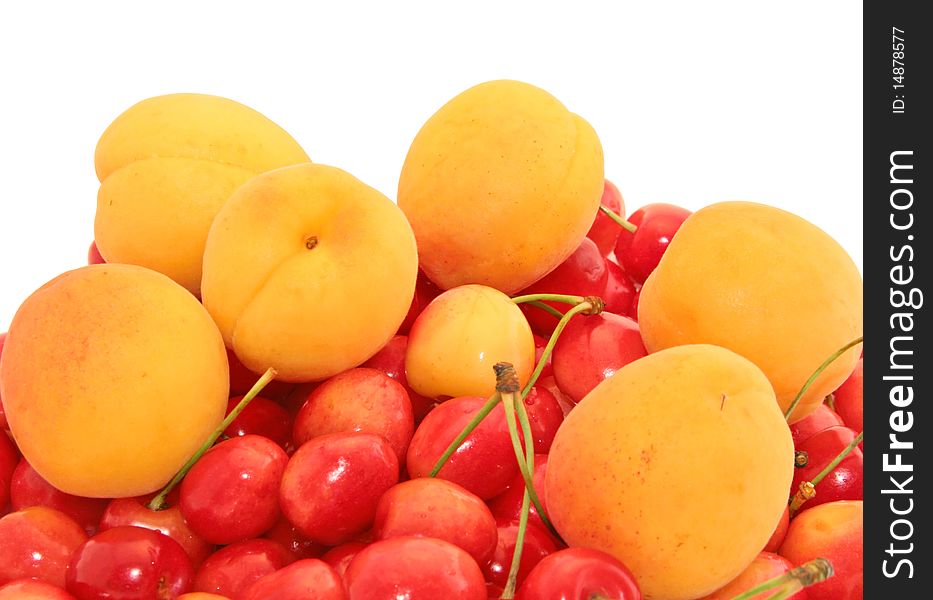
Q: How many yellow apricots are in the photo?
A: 6